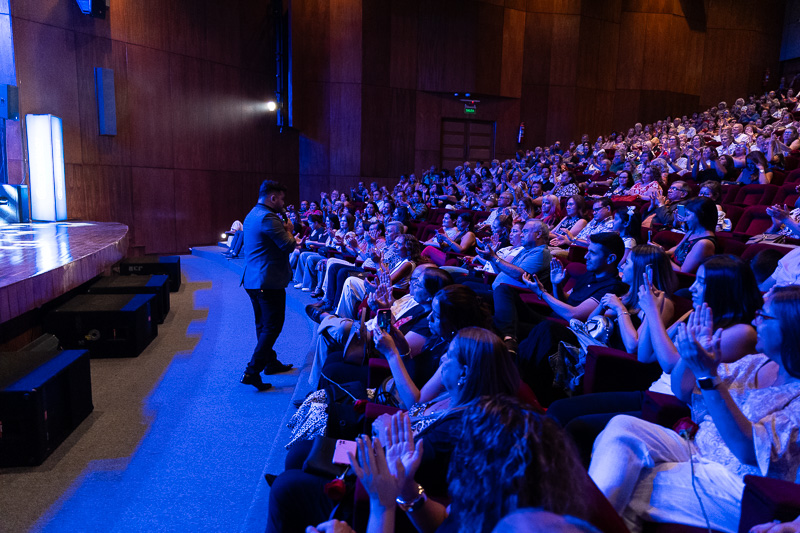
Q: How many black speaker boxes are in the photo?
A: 4